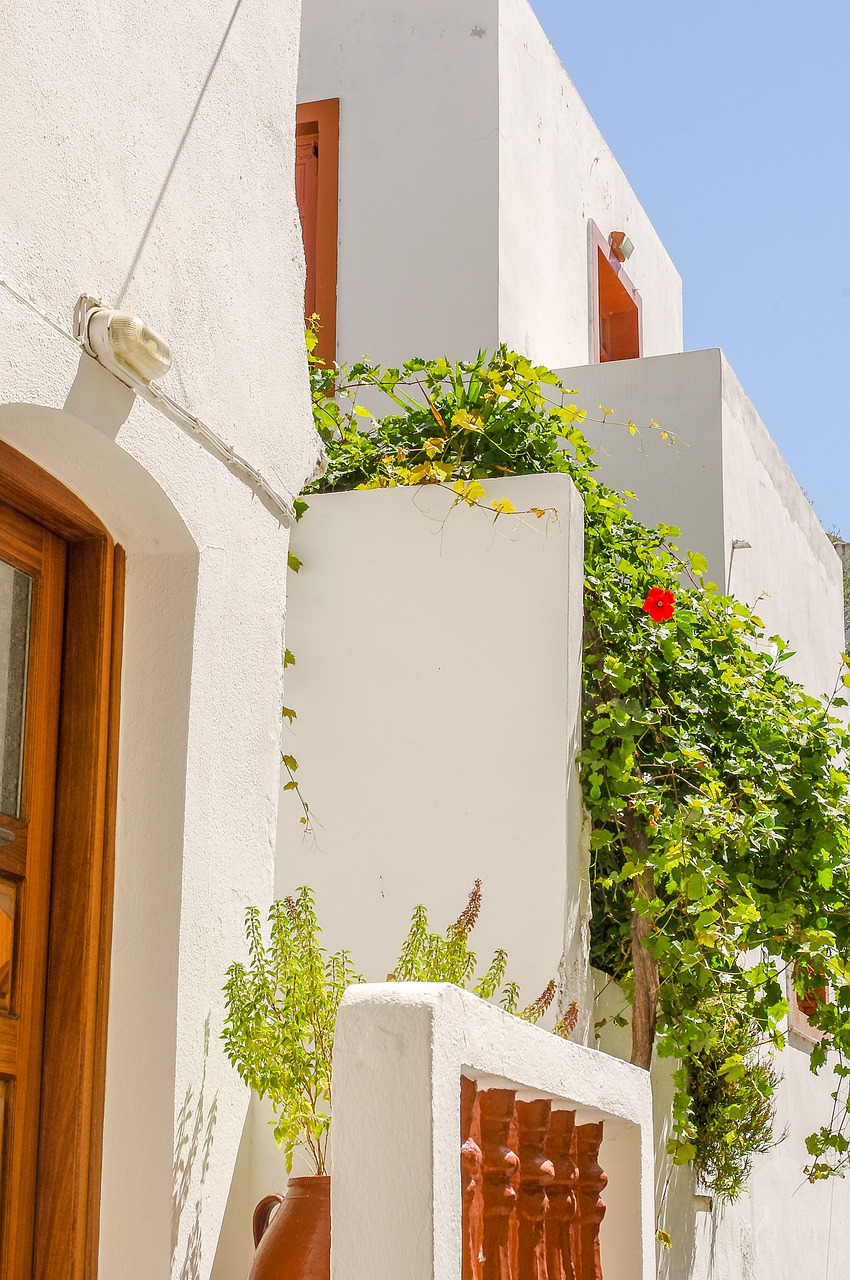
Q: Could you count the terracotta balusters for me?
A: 5